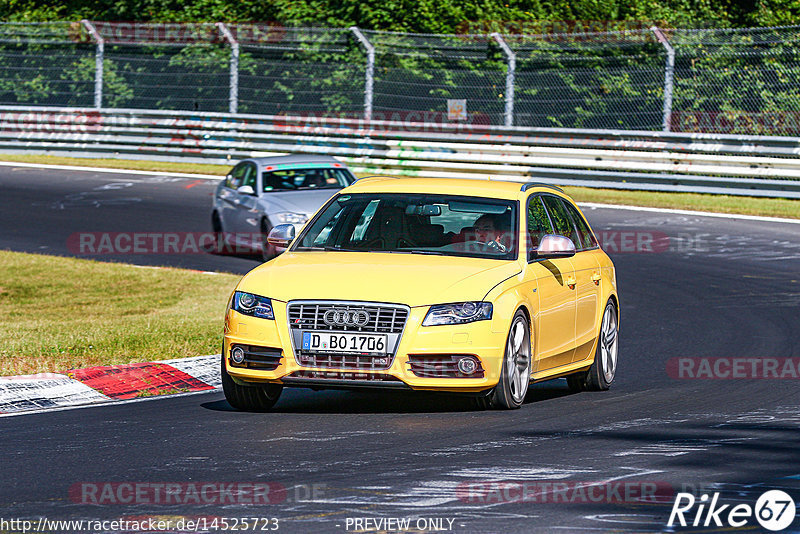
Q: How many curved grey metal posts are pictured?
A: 5